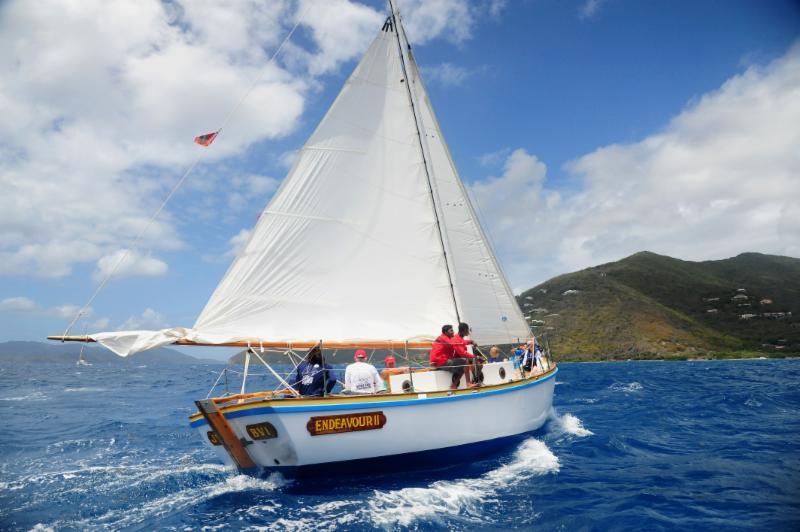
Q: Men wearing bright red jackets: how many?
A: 2